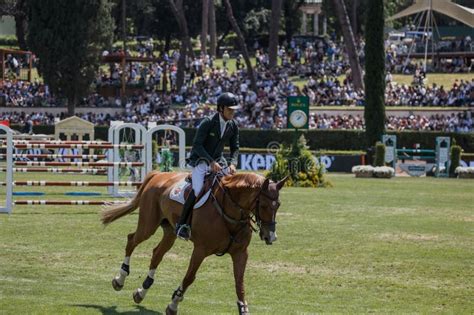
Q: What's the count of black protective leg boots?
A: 4